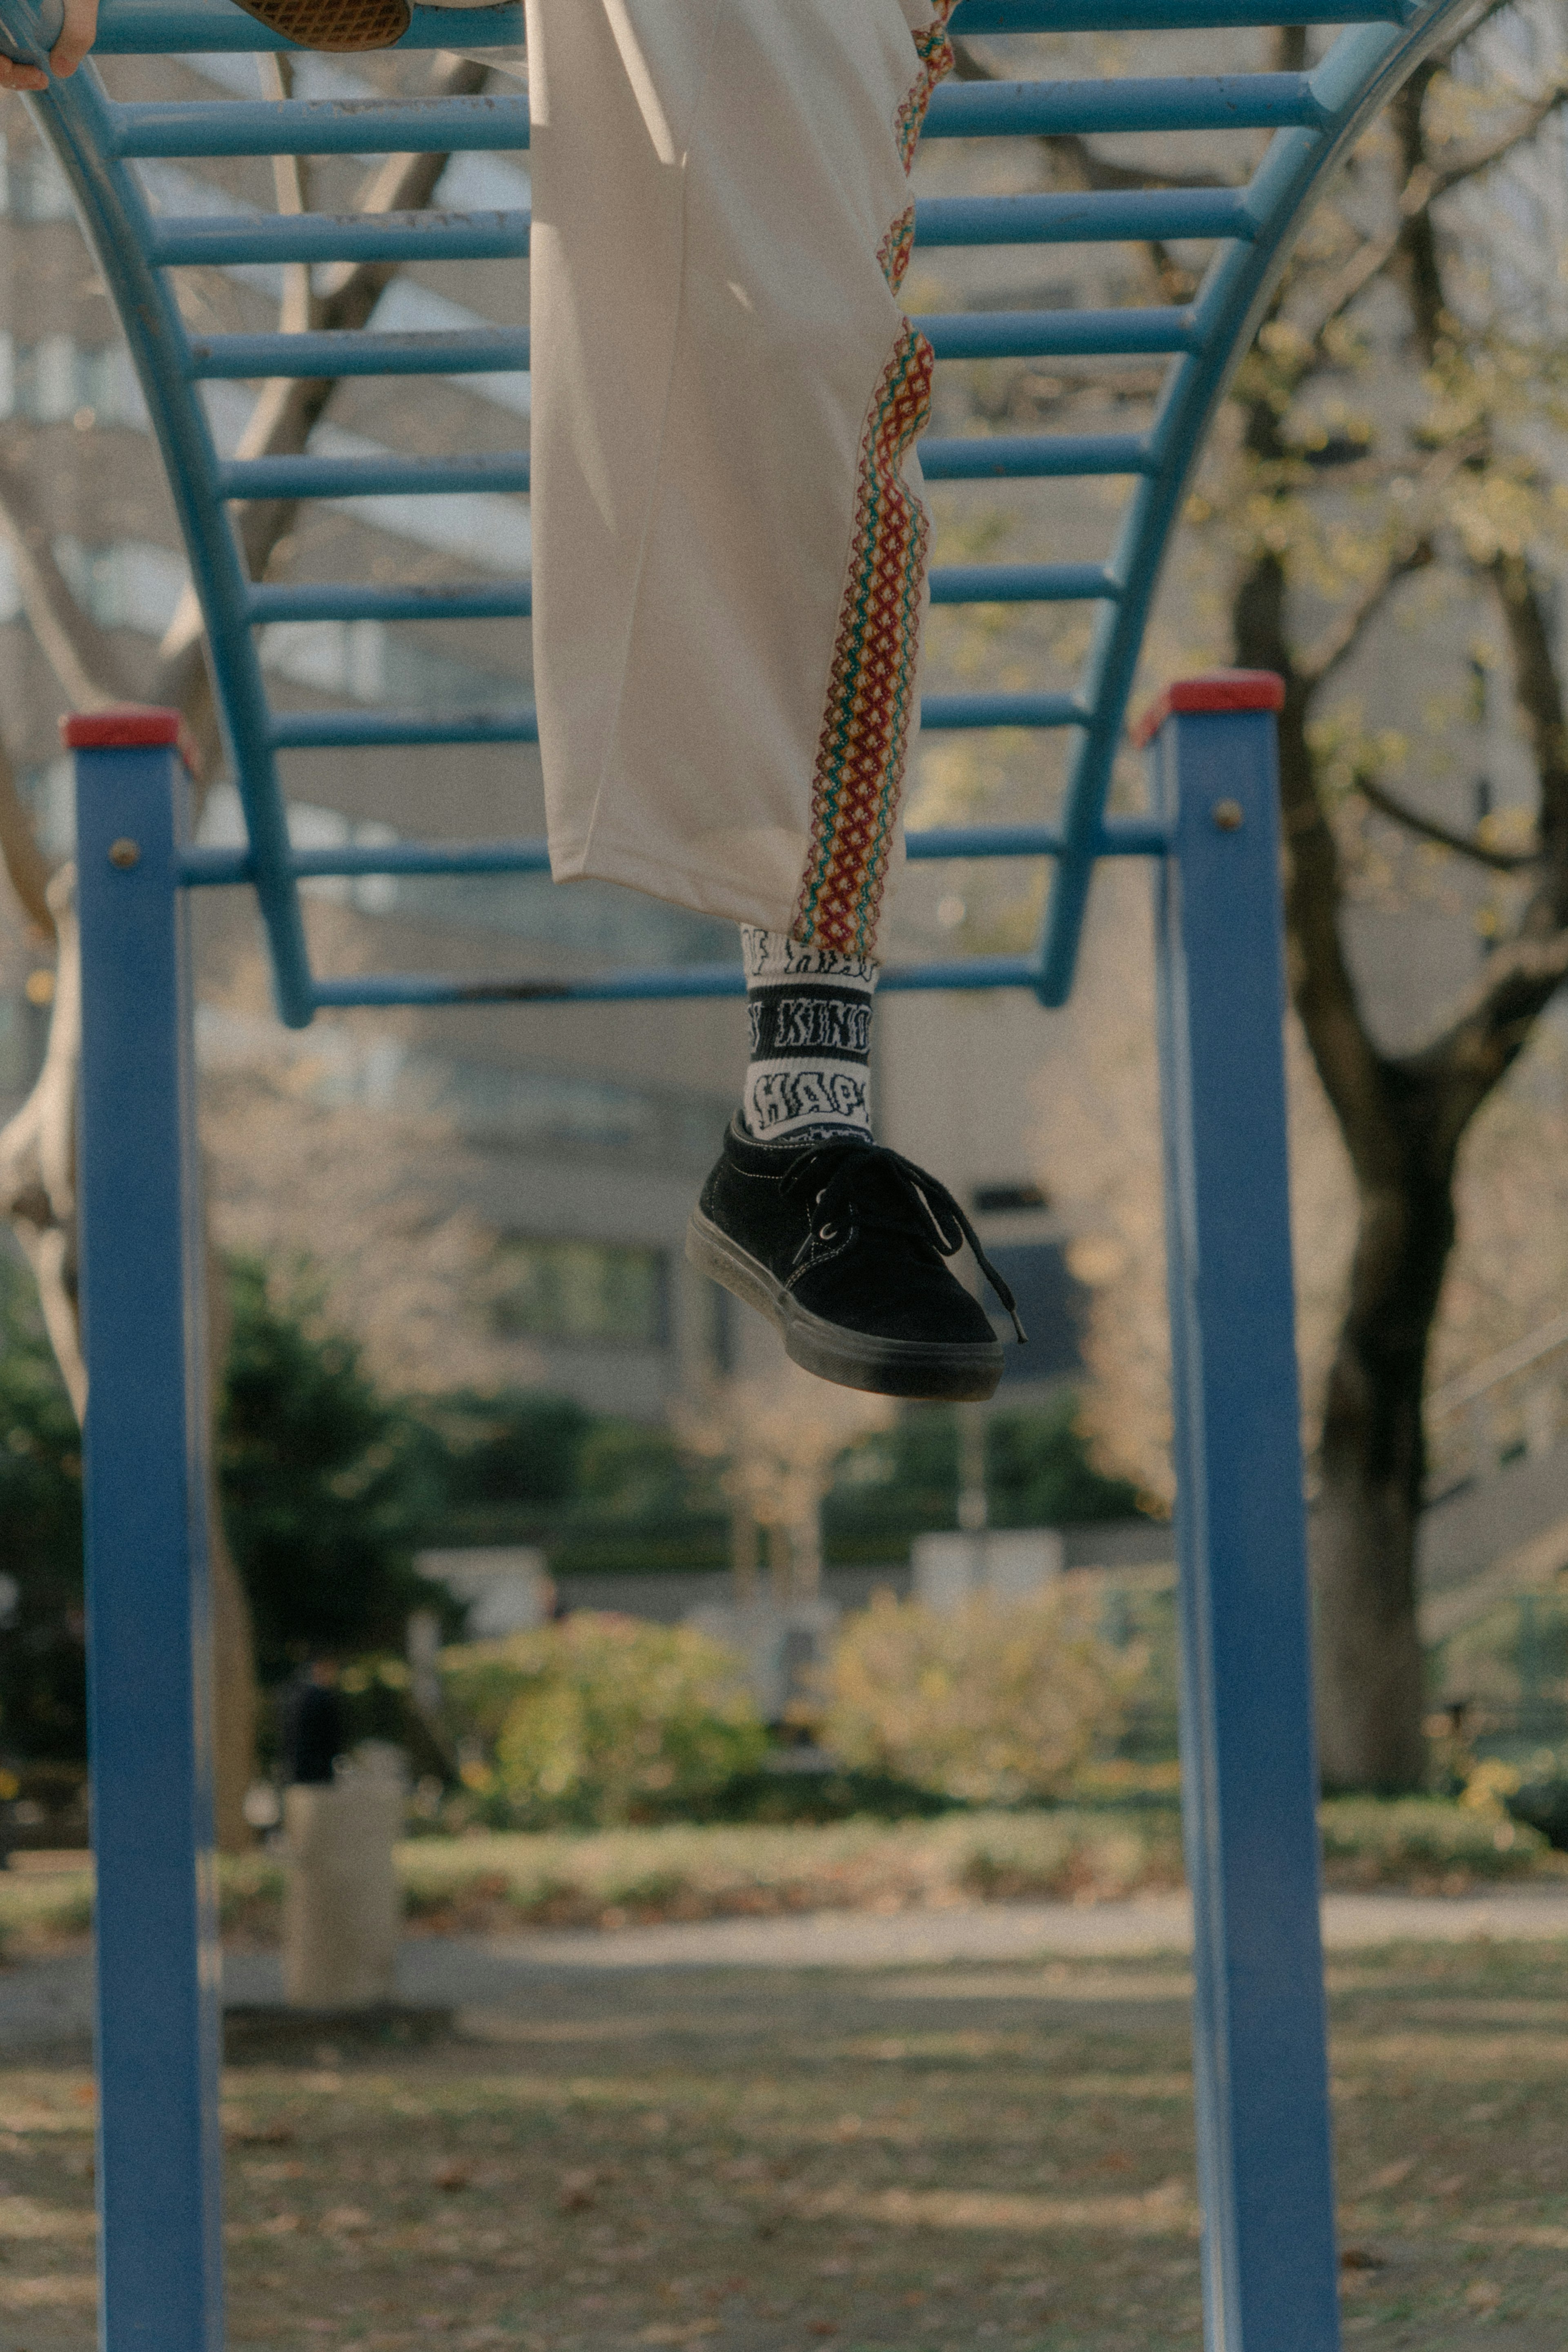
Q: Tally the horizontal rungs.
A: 9